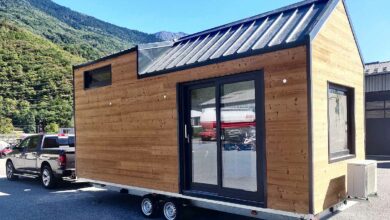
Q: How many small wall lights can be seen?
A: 3